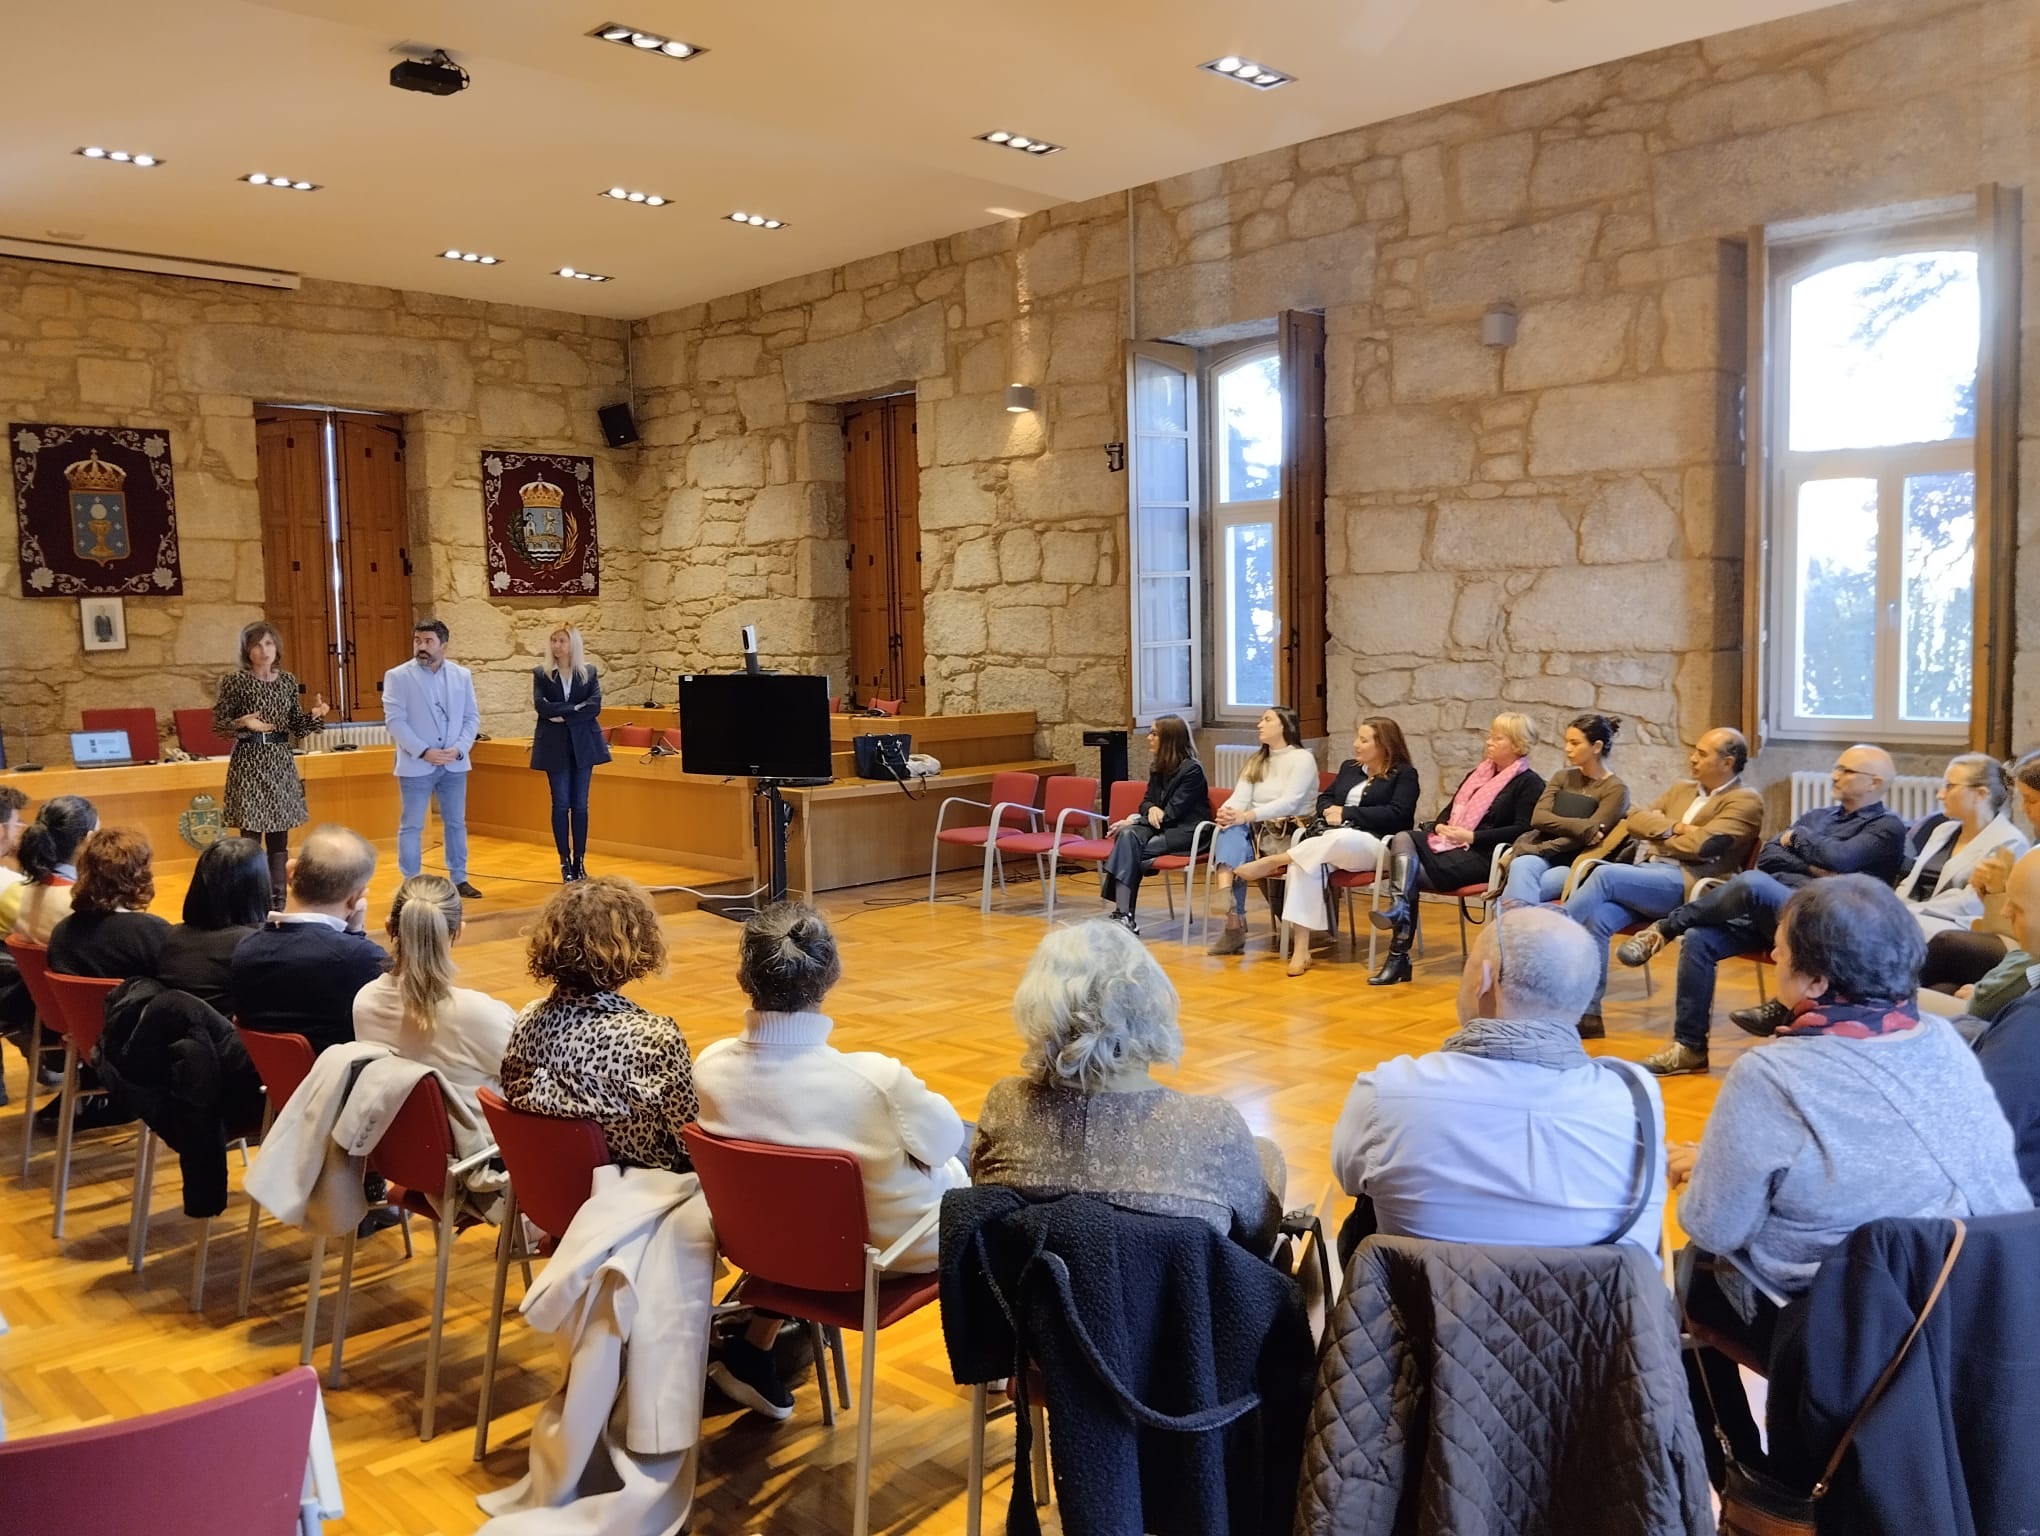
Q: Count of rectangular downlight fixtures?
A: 9